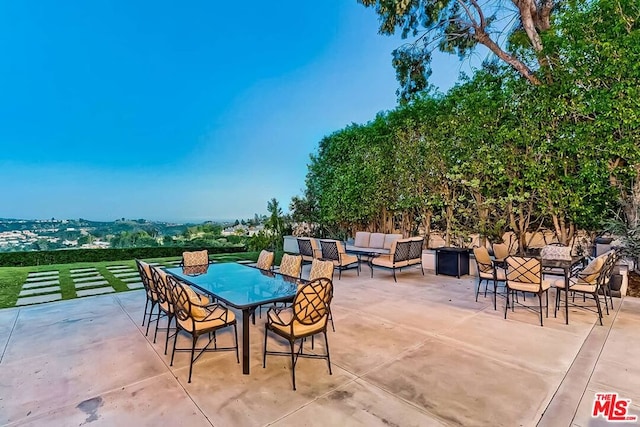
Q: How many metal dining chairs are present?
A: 14